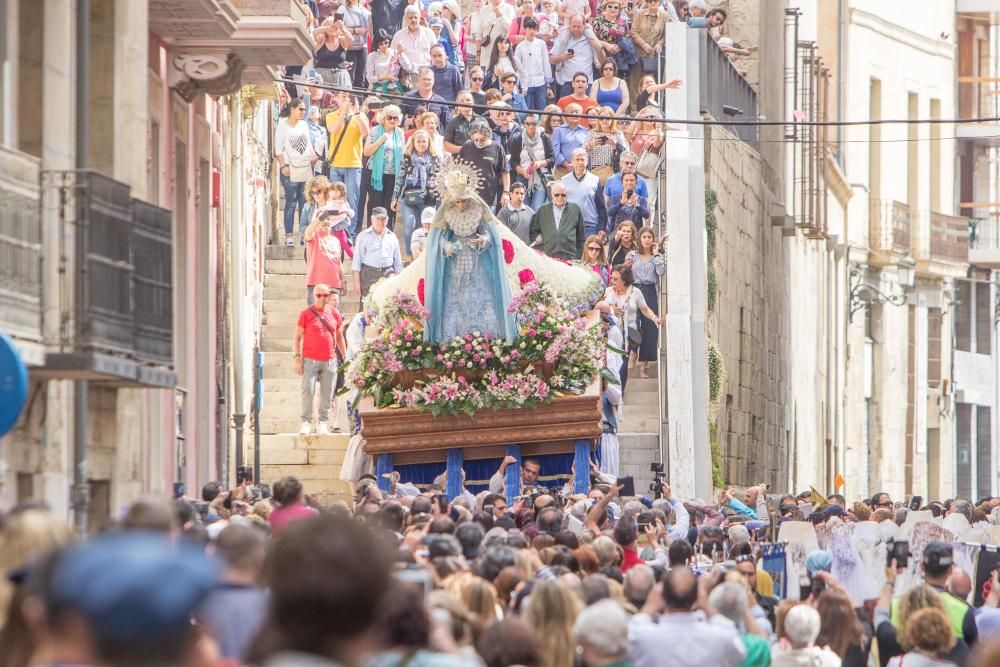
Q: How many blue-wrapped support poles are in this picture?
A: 4